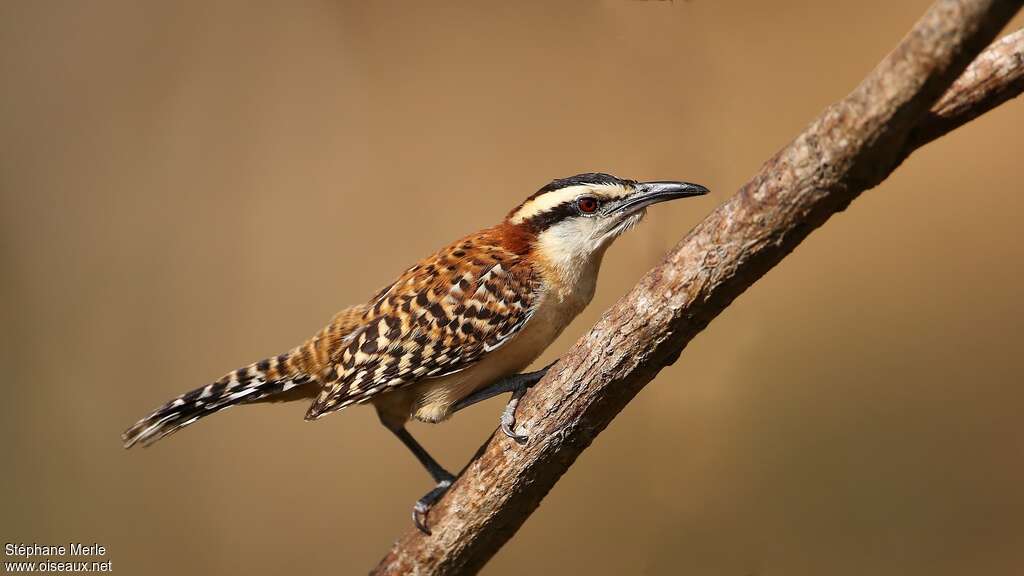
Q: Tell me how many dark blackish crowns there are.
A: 1